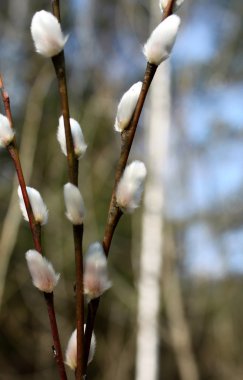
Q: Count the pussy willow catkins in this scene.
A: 12